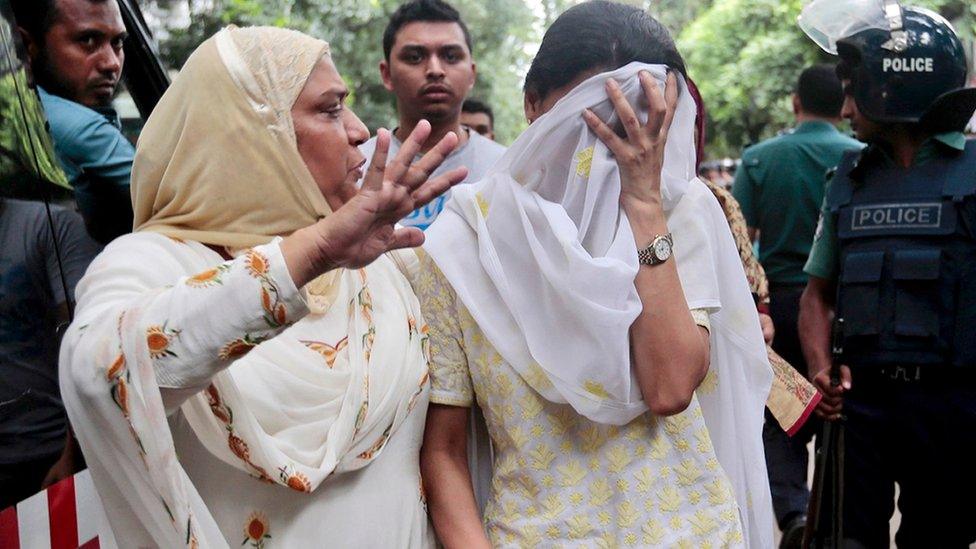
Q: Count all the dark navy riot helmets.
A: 1